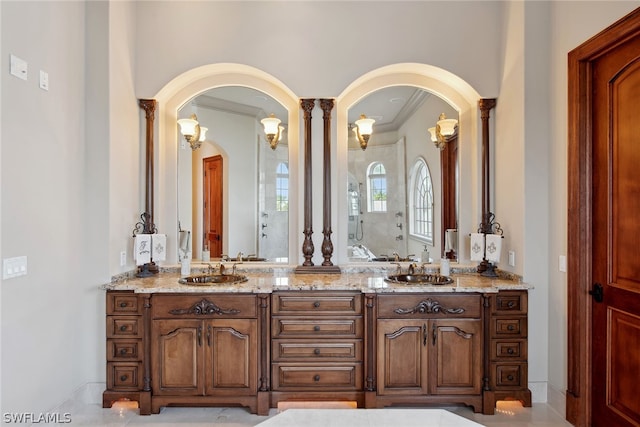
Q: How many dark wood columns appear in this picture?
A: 4